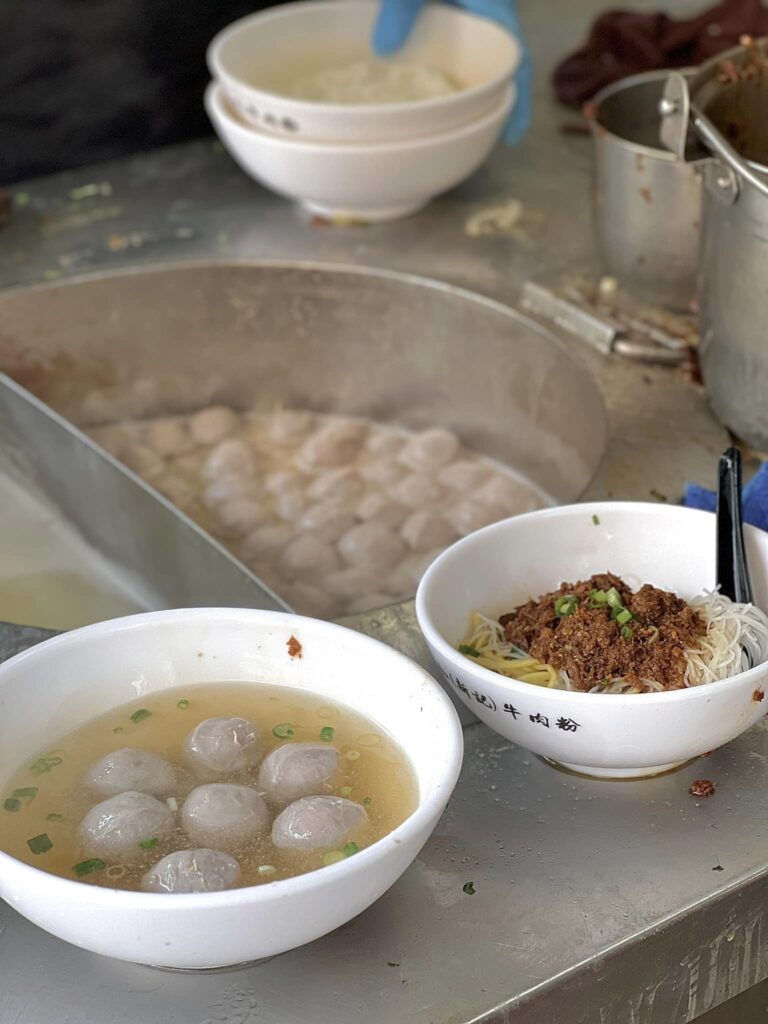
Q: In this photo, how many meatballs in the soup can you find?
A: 7